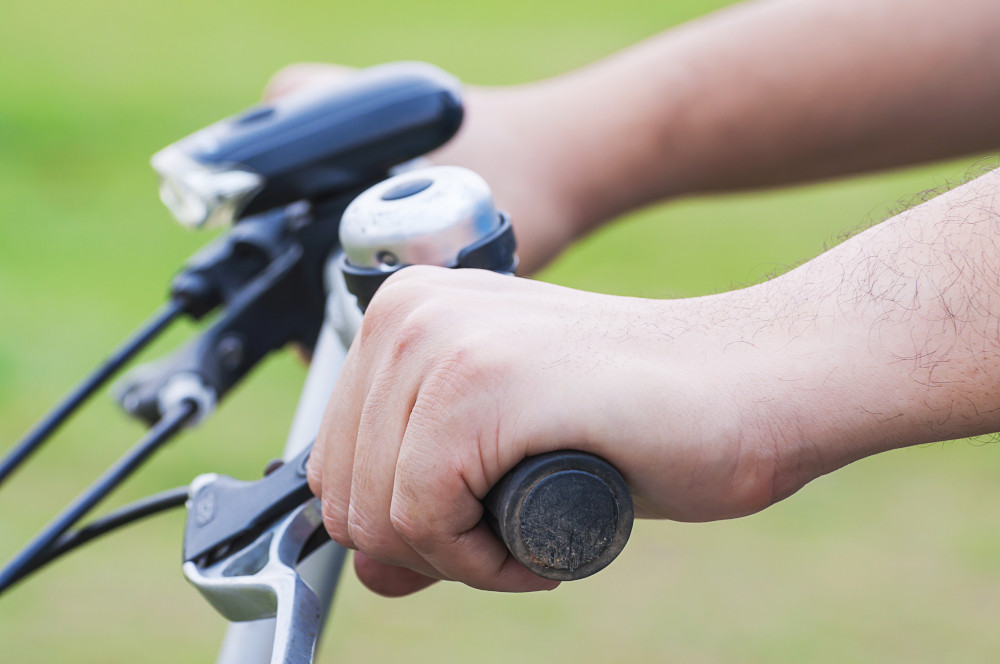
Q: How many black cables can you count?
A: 3